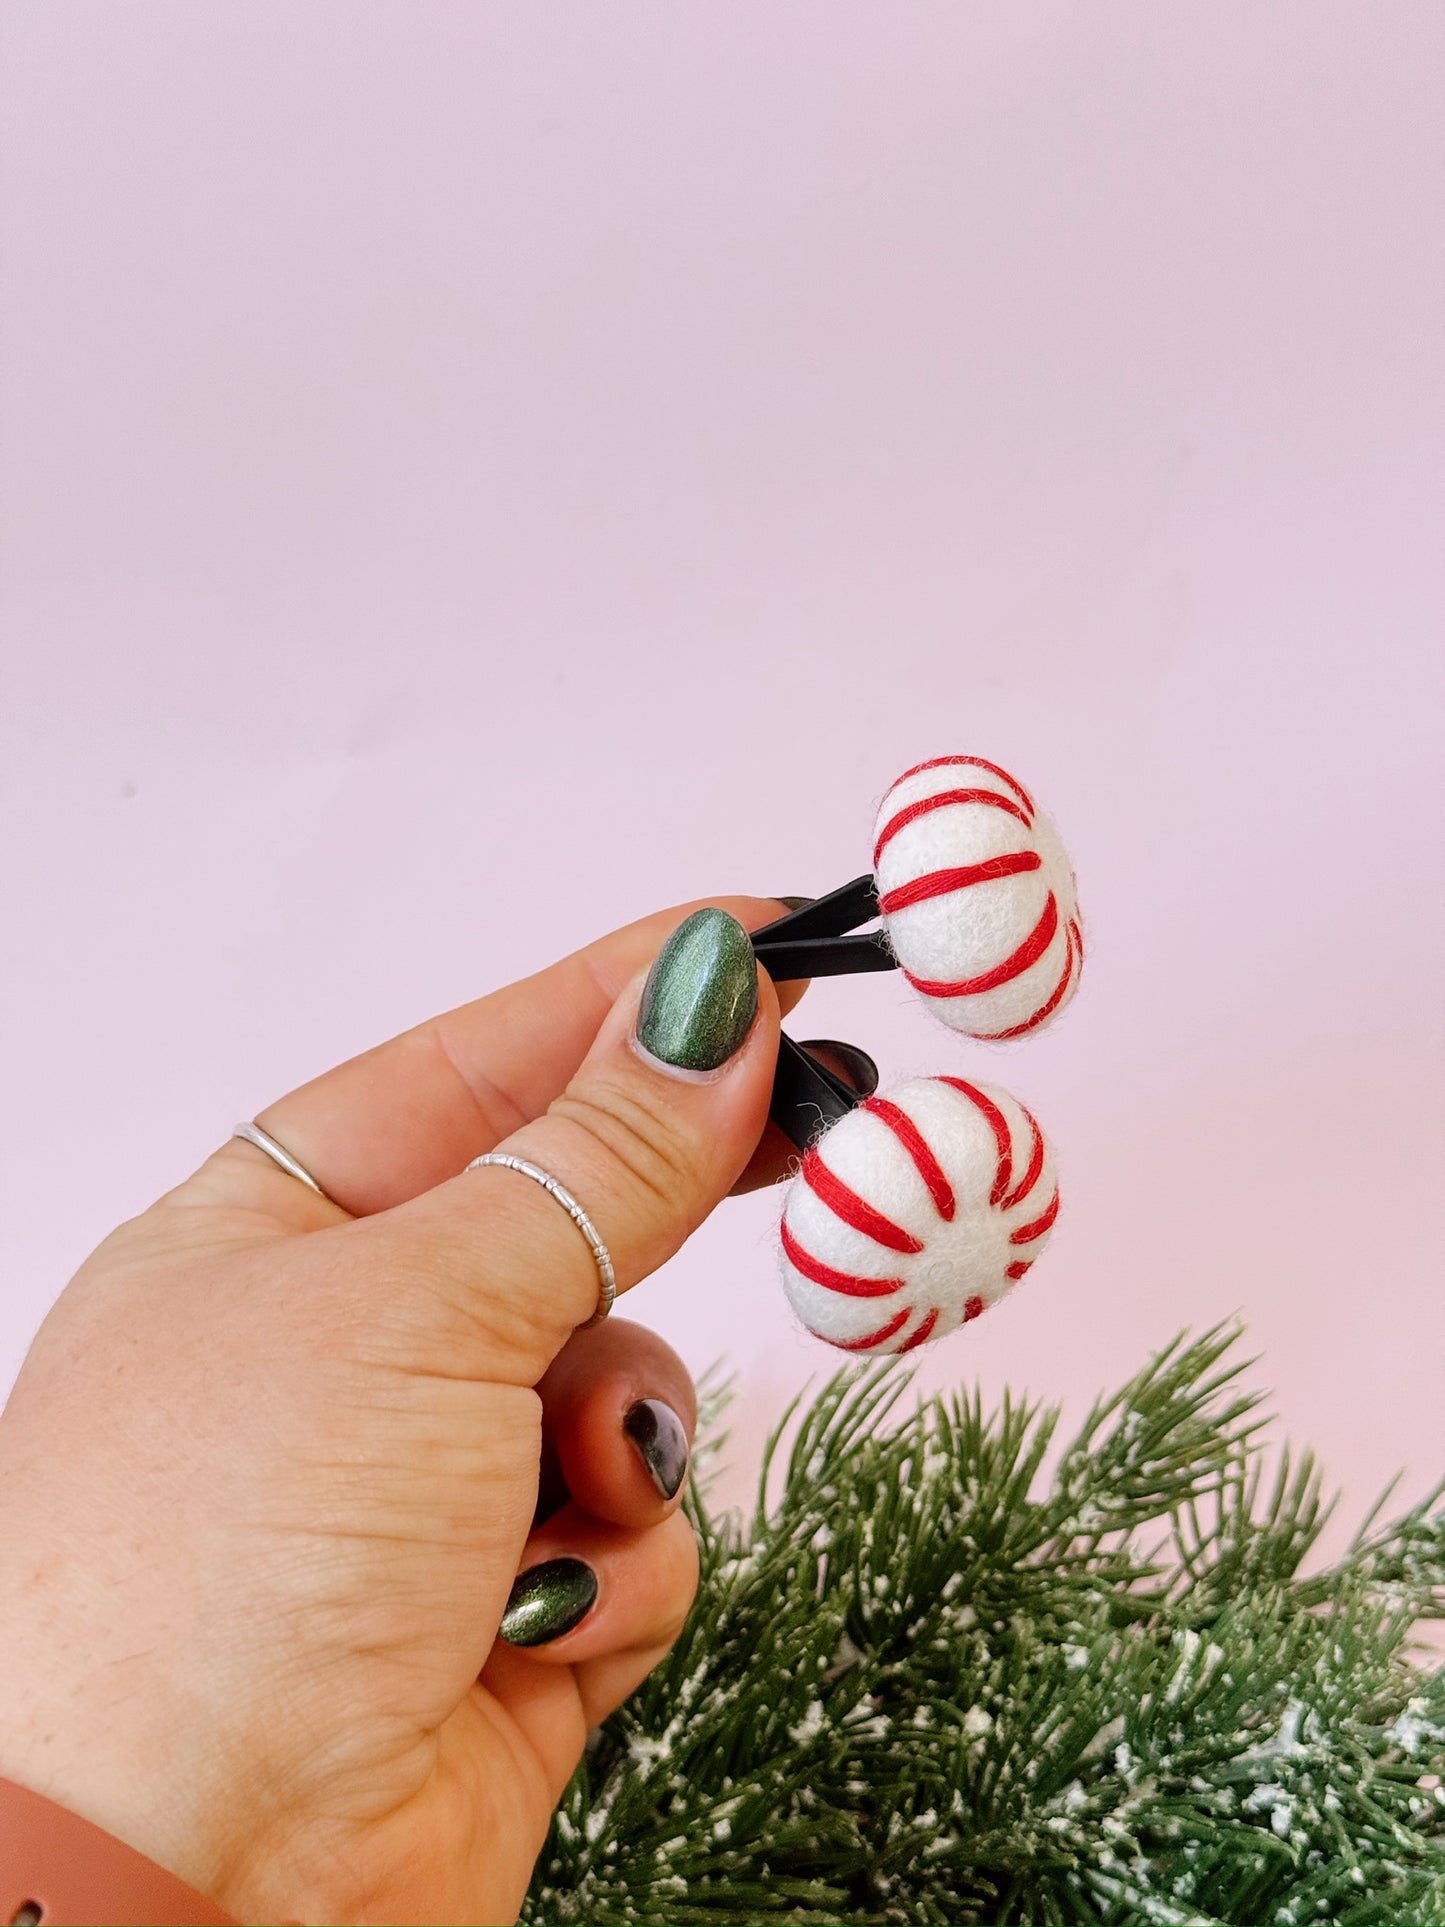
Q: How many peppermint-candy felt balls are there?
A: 2